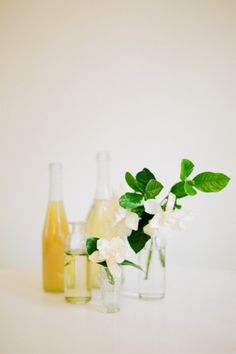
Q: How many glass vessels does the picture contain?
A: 5